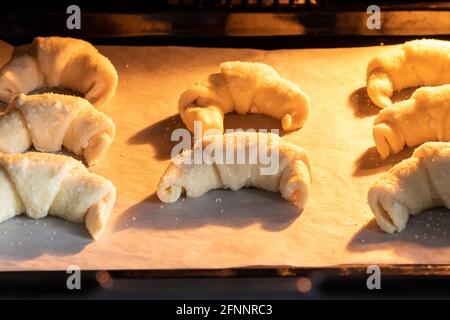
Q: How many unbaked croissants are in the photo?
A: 8